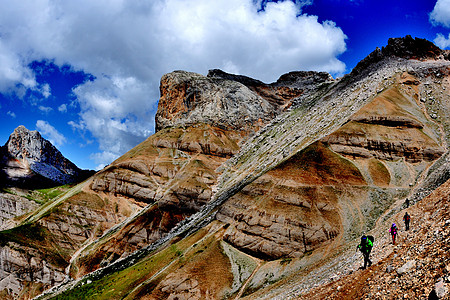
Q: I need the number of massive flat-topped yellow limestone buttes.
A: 0